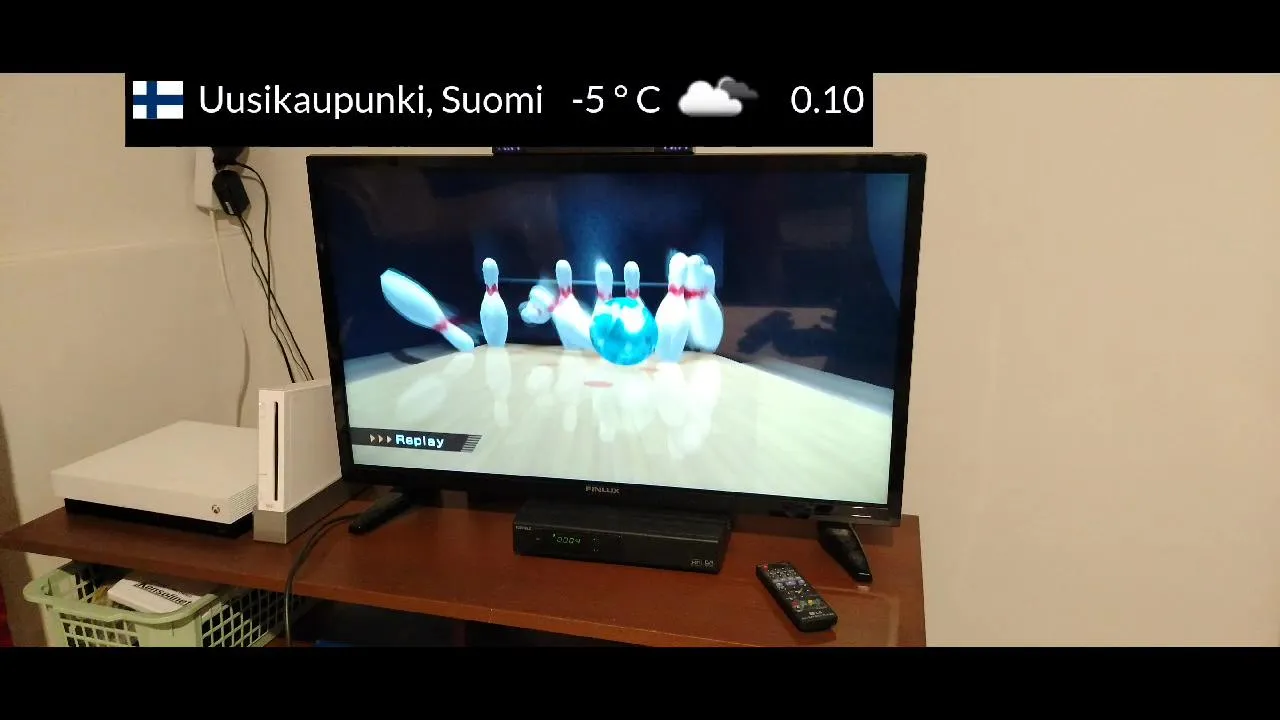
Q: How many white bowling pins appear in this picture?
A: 10